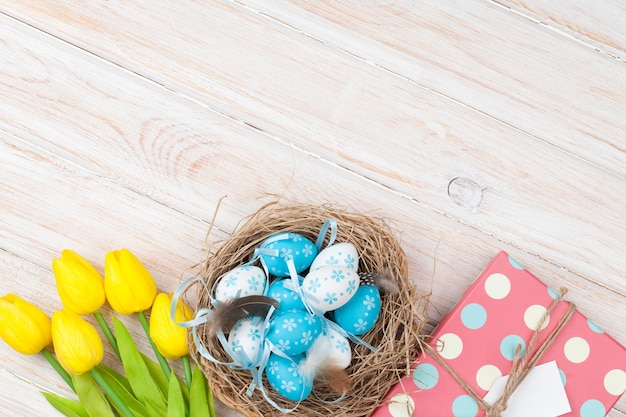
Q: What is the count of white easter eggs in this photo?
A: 5